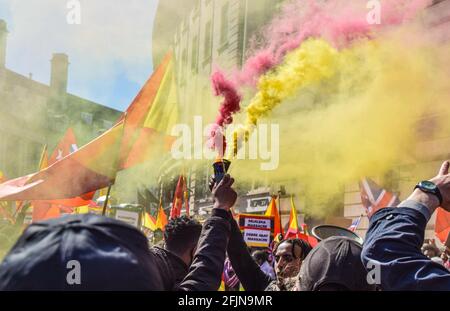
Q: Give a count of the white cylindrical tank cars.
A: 0